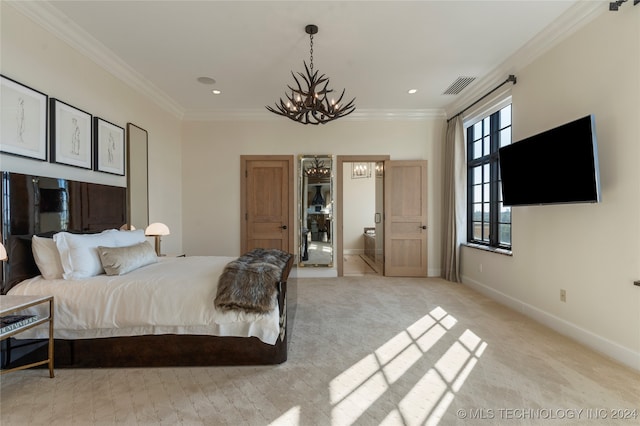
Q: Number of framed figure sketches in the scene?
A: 3